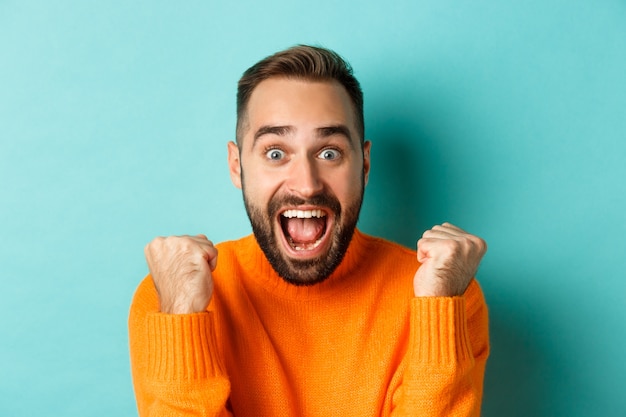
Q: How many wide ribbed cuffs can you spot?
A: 2